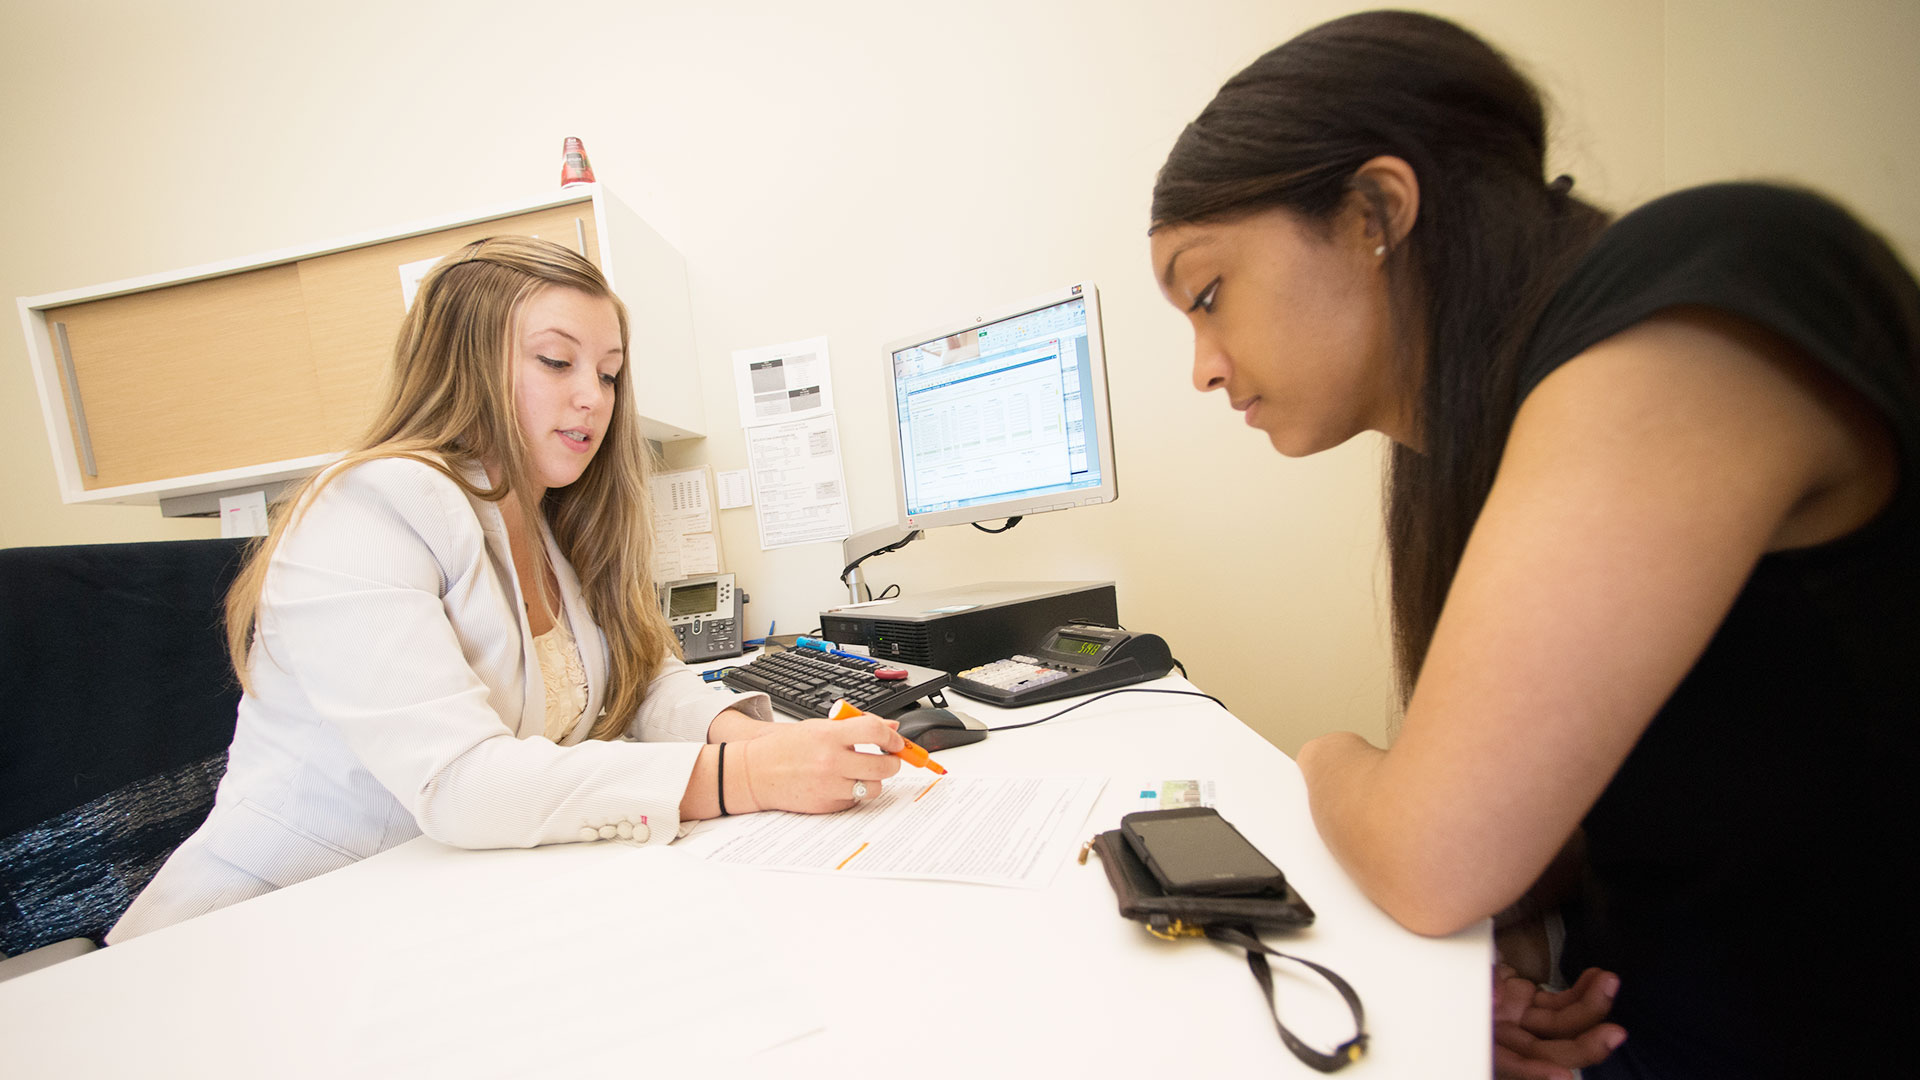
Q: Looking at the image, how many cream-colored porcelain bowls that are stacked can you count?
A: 0